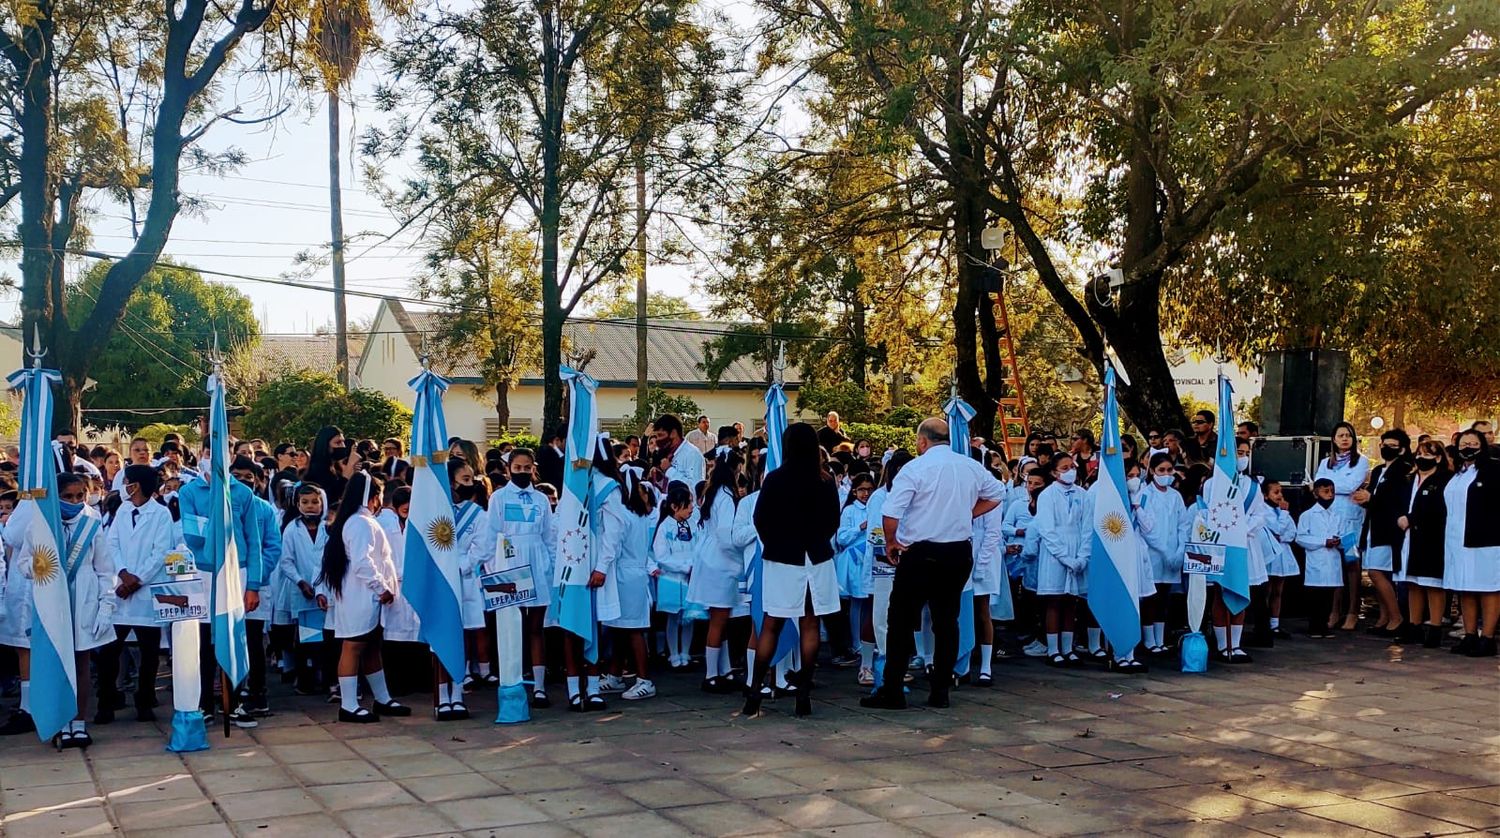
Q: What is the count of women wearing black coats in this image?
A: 4